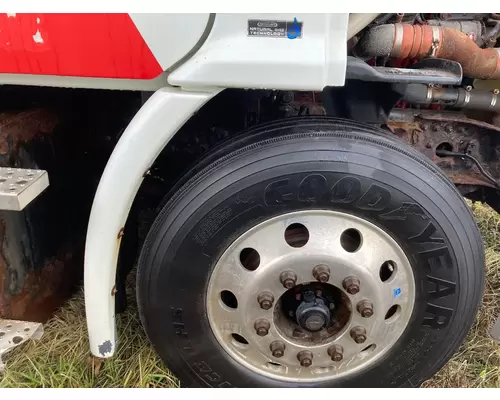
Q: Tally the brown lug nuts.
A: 10